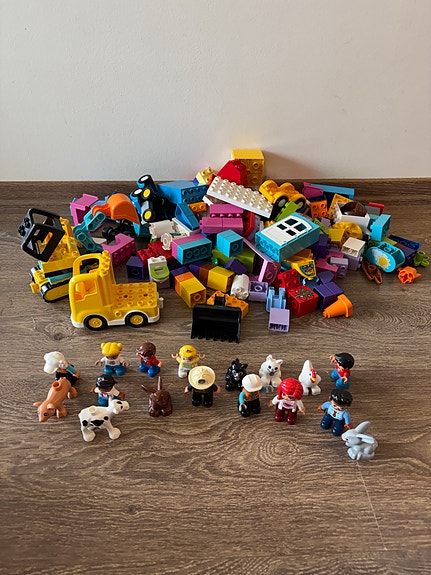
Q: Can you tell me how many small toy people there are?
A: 10